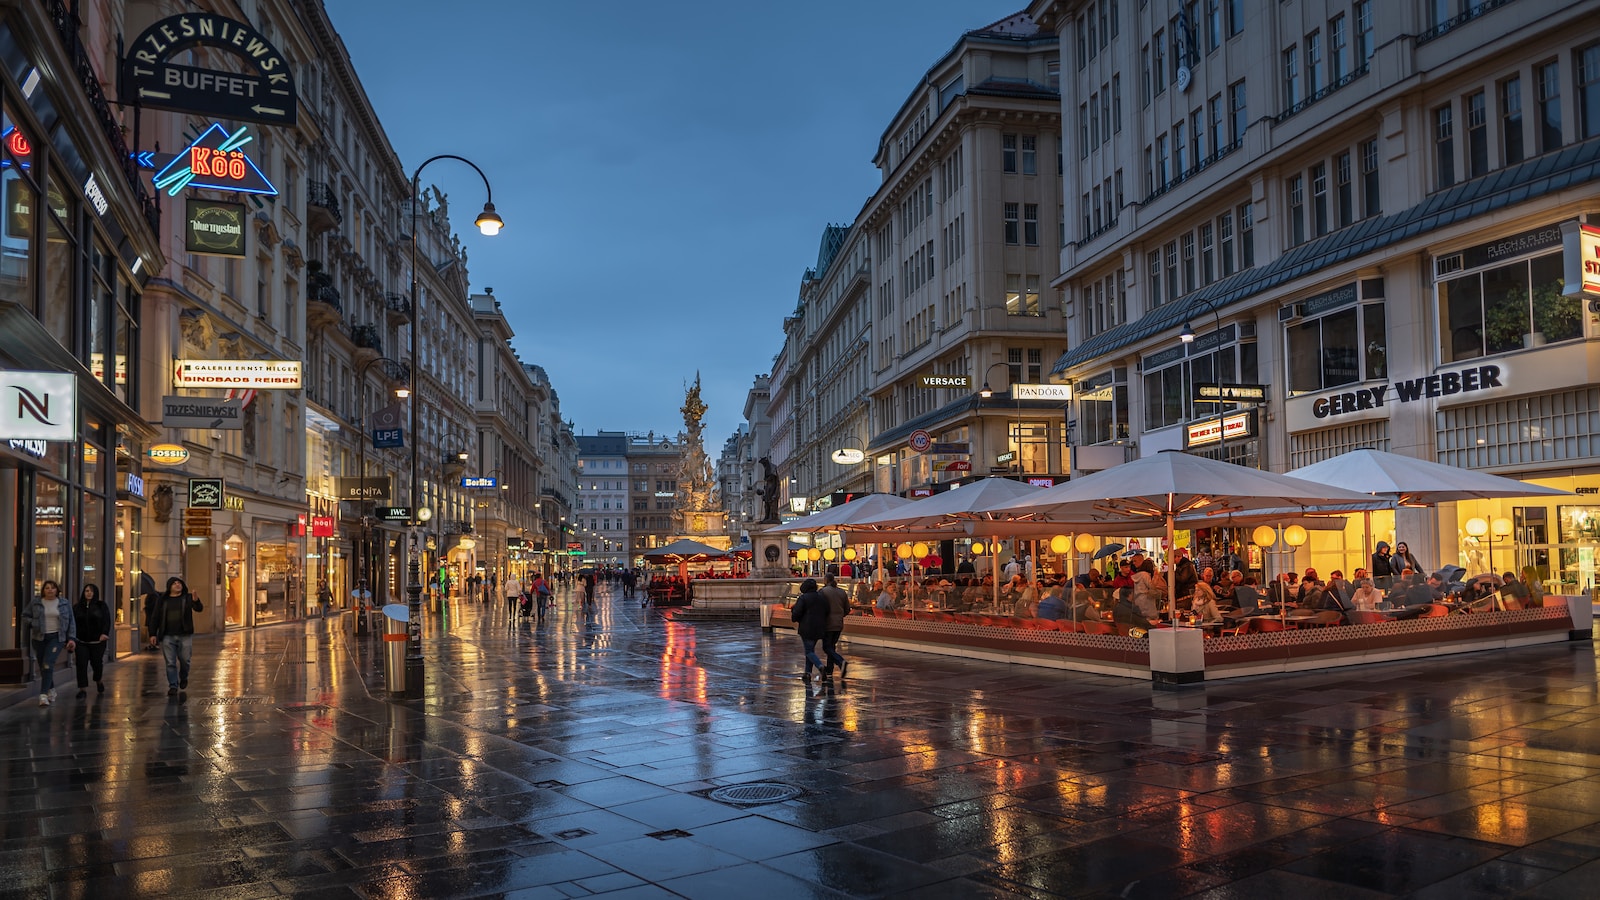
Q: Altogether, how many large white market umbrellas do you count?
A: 4